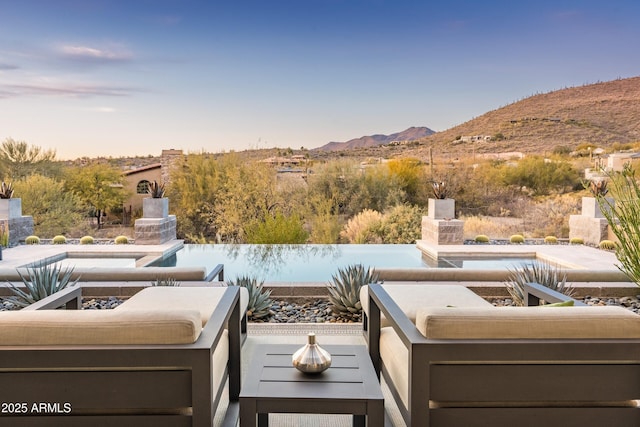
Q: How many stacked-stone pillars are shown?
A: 4